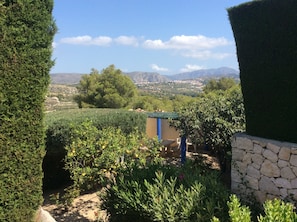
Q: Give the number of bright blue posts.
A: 2